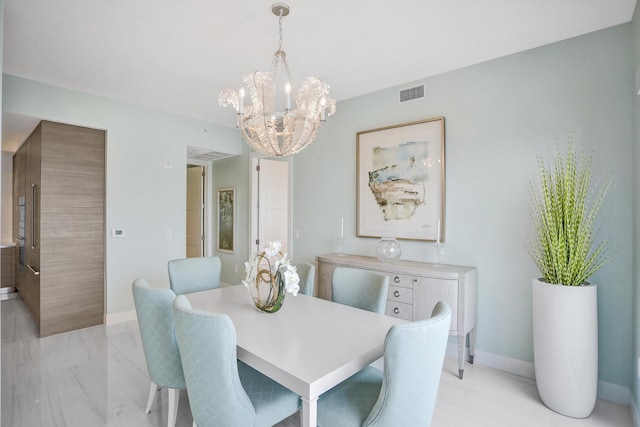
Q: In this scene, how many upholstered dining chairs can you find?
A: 6